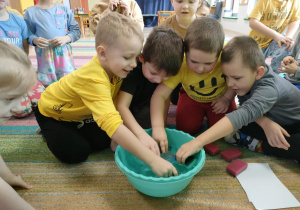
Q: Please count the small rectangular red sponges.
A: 3